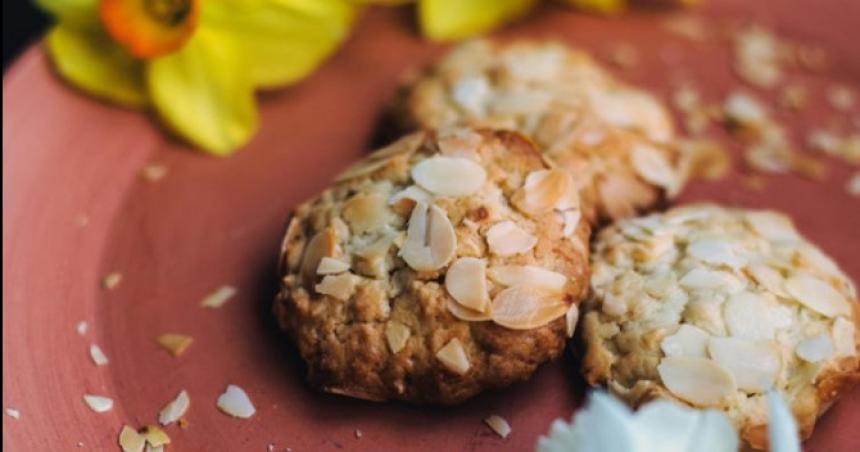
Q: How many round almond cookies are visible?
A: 3